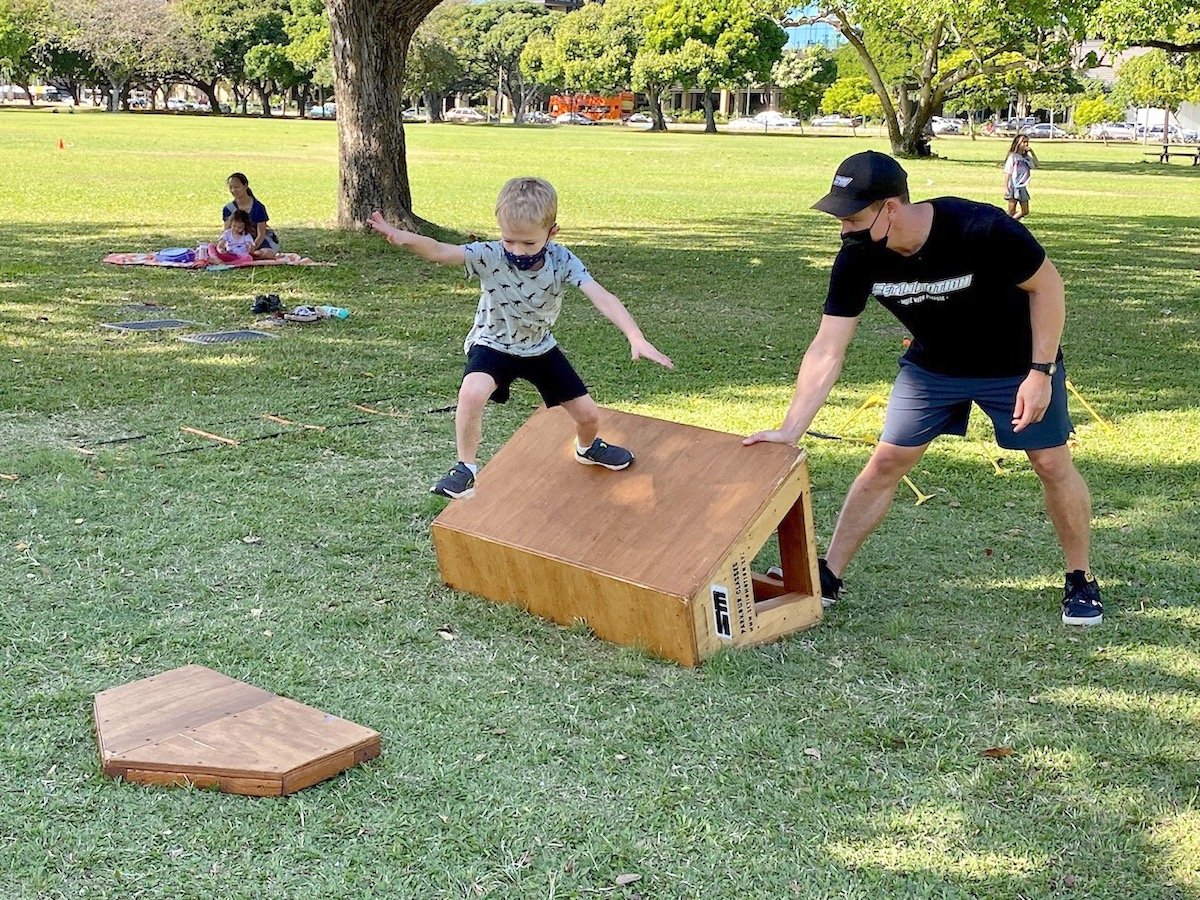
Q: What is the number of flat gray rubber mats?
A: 2